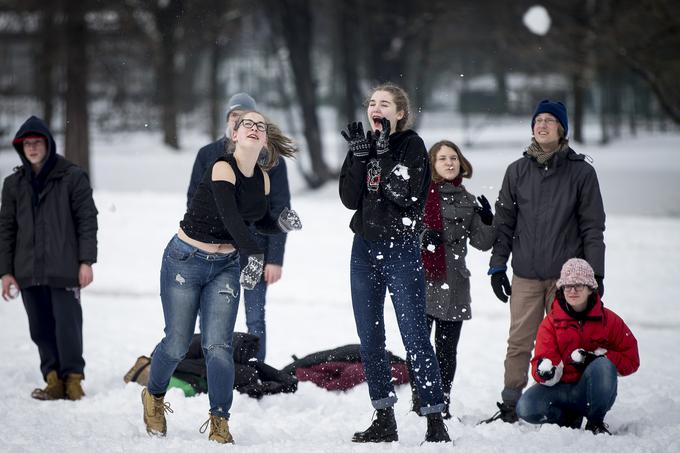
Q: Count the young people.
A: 7